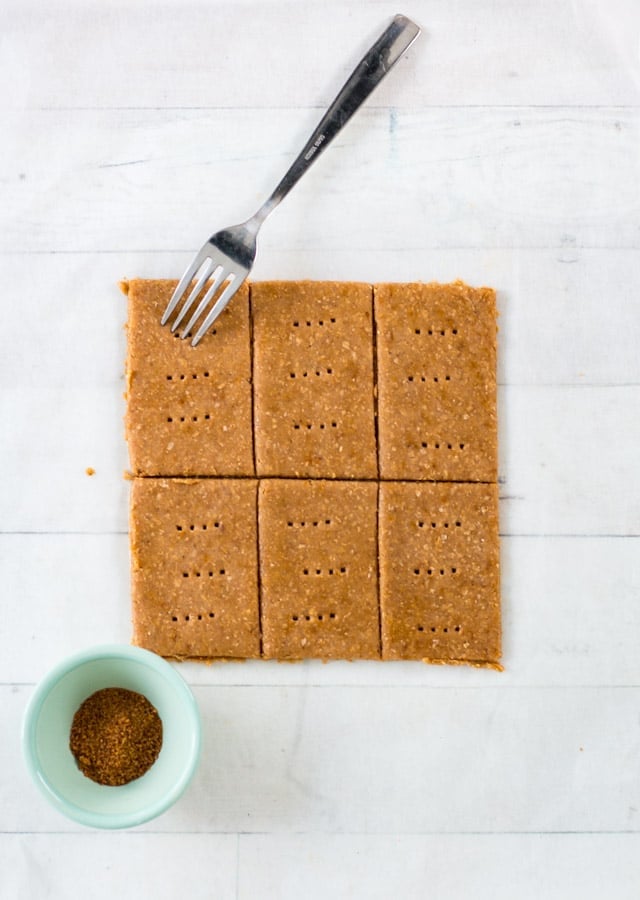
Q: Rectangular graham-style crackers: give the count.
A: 6